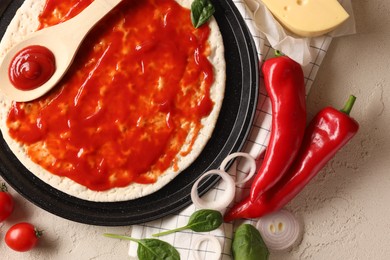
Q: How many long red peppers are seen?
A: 2